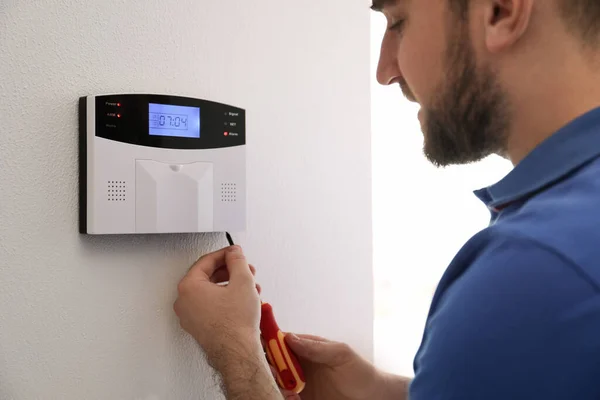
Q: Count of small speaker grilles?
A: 2